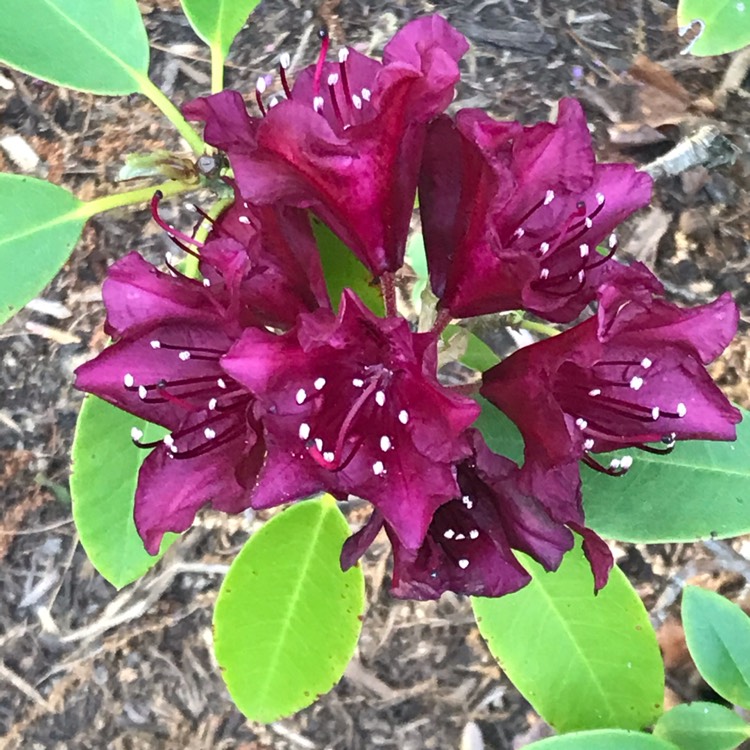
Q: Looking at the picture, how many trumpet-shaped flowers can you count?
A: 7